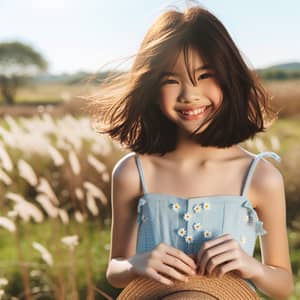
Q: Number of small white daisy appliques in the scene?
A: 8